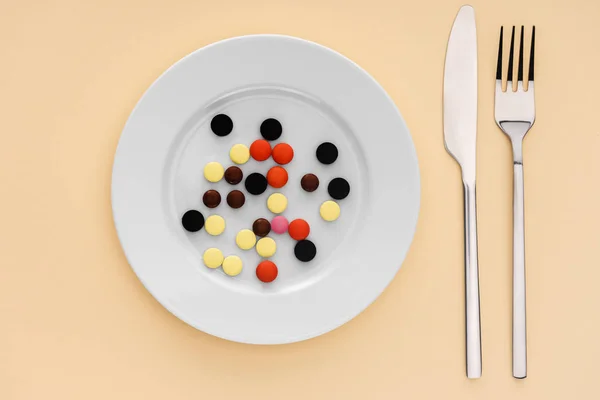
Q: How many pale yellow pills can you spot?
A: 9